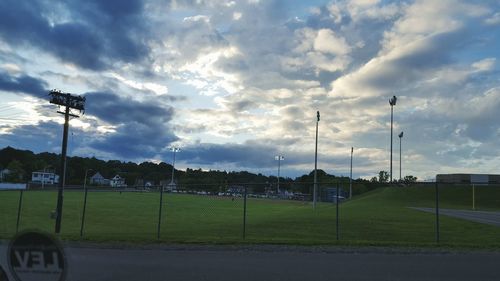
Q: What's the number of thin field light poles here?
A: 6